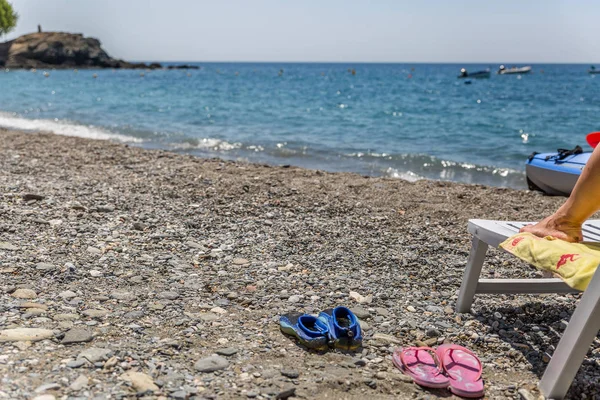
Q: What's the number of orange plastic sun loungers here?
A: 0